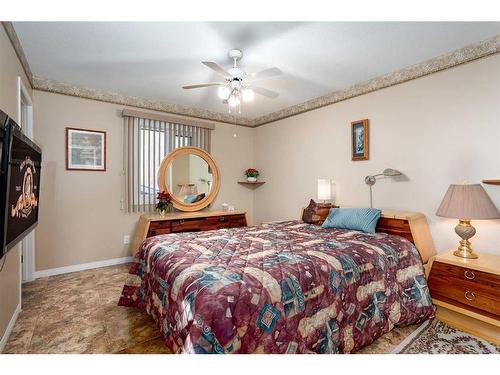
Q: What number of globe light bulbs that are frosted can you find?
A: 3